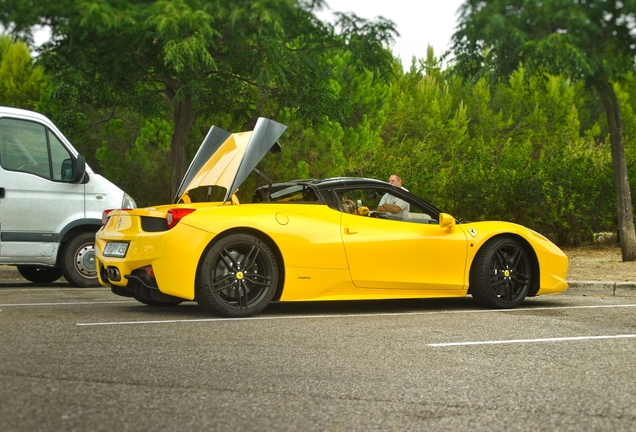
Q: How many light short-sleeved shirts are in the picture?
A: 1